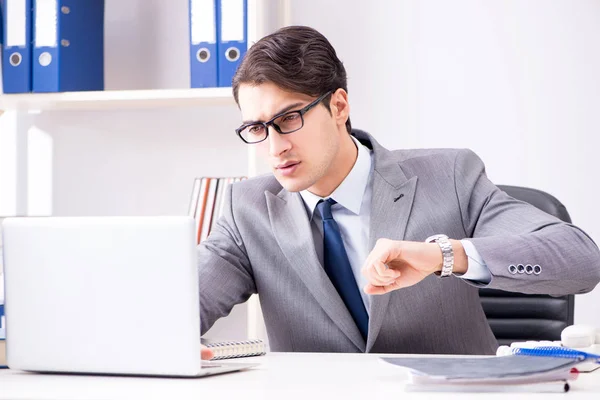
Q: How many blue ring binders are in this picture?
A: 4